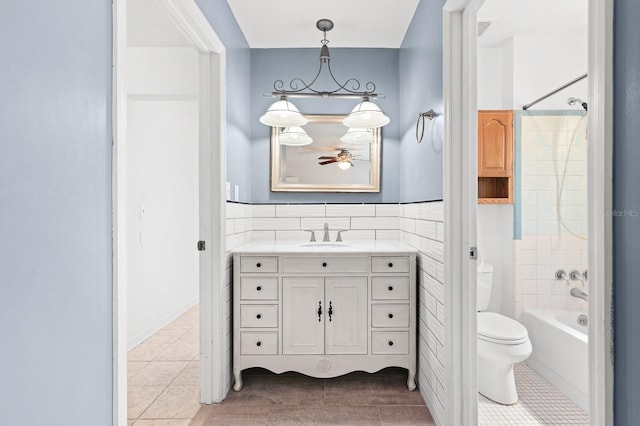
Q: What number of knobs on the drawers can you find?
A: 9